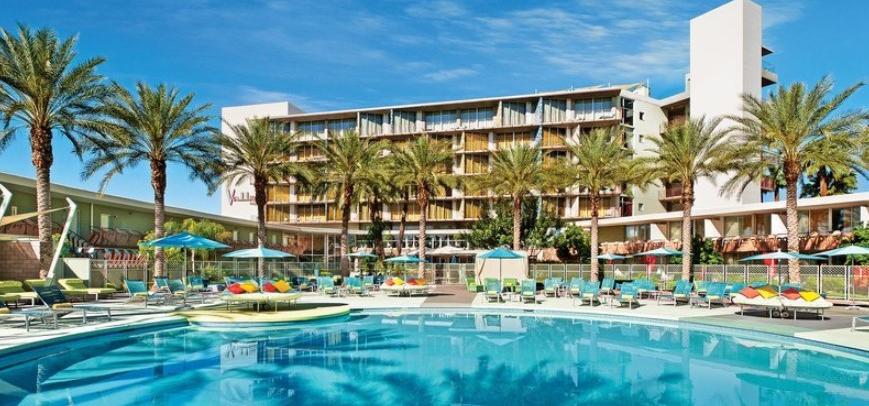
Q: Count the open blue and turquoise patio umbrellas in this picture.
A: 9